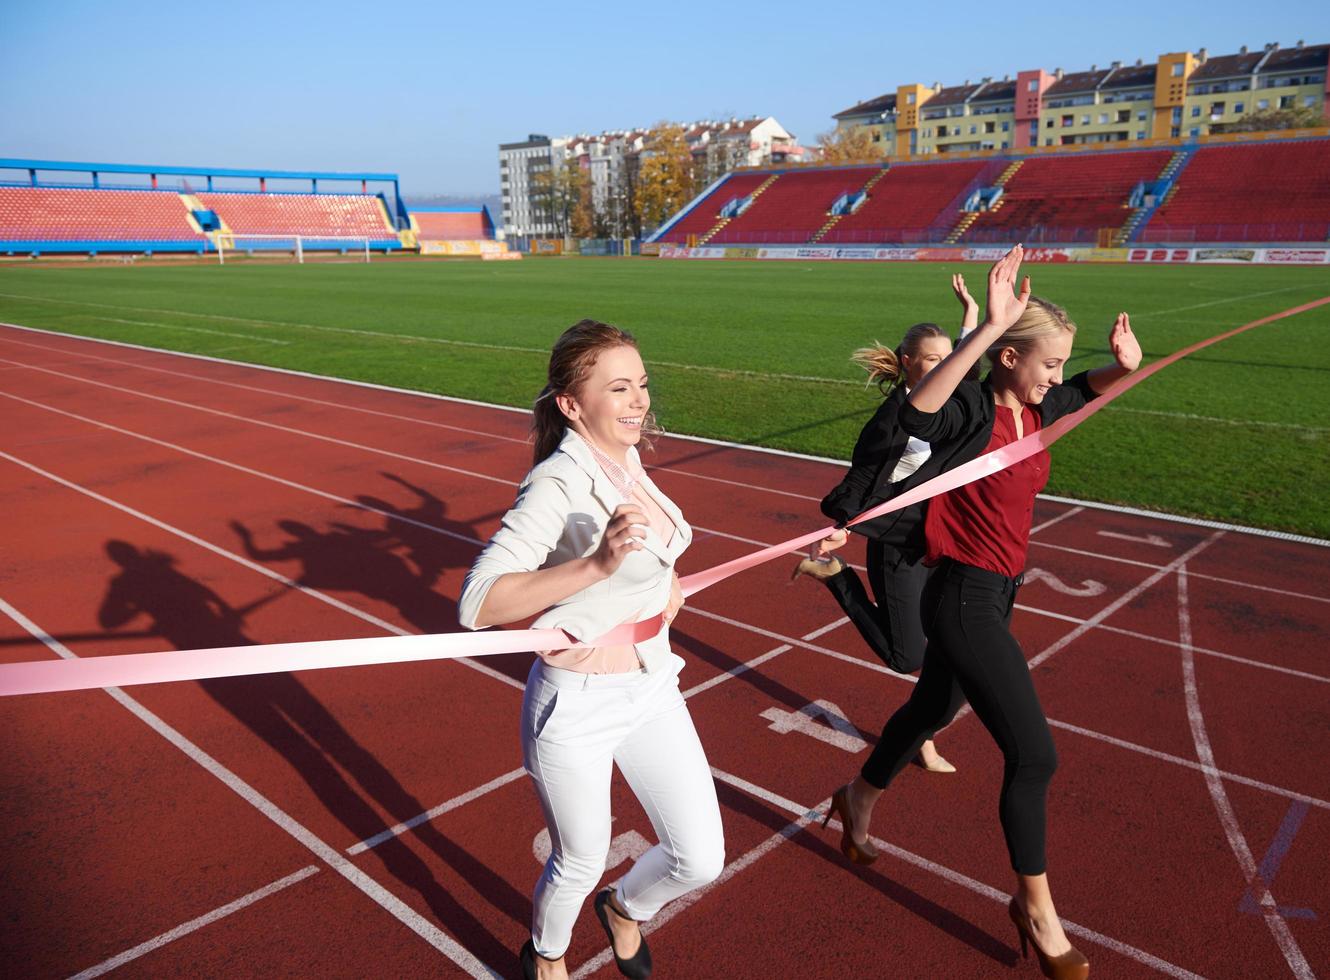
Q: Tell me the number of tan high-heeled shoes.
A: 2